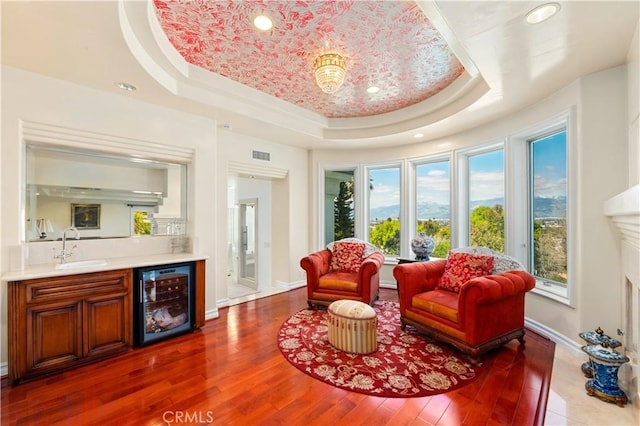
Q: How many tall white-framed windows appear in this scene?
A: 5